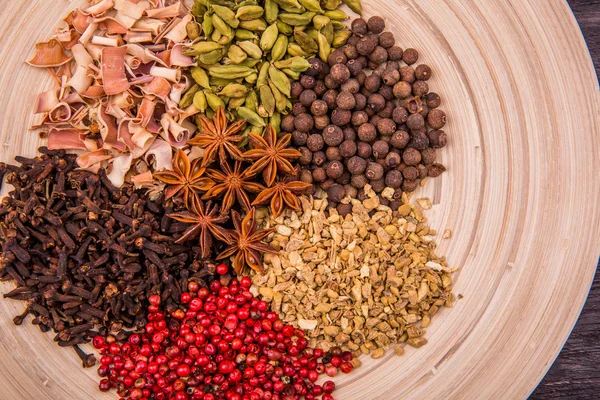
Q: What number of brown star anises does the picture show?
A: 7